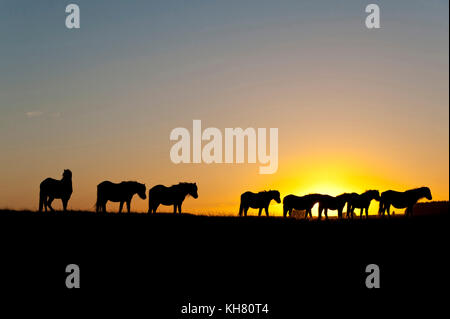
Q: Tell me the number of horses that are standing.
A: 8